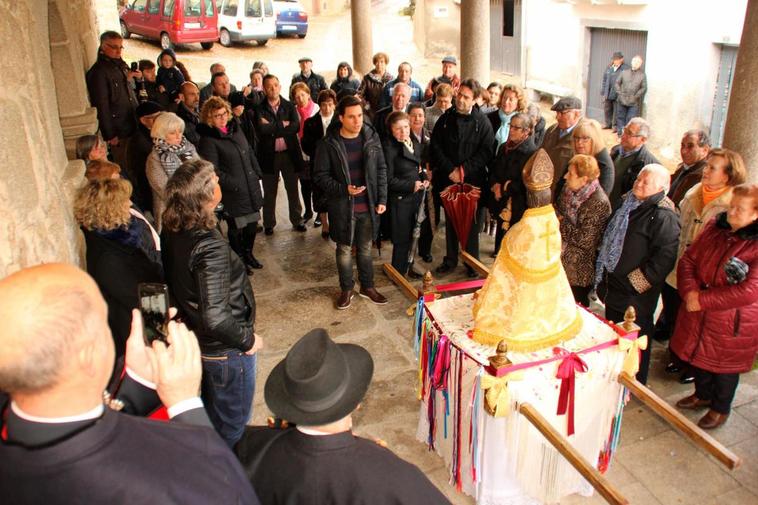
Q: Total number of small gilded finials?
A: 3